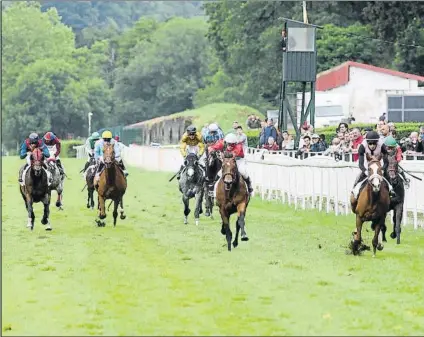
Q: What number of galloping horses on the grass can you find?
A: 9